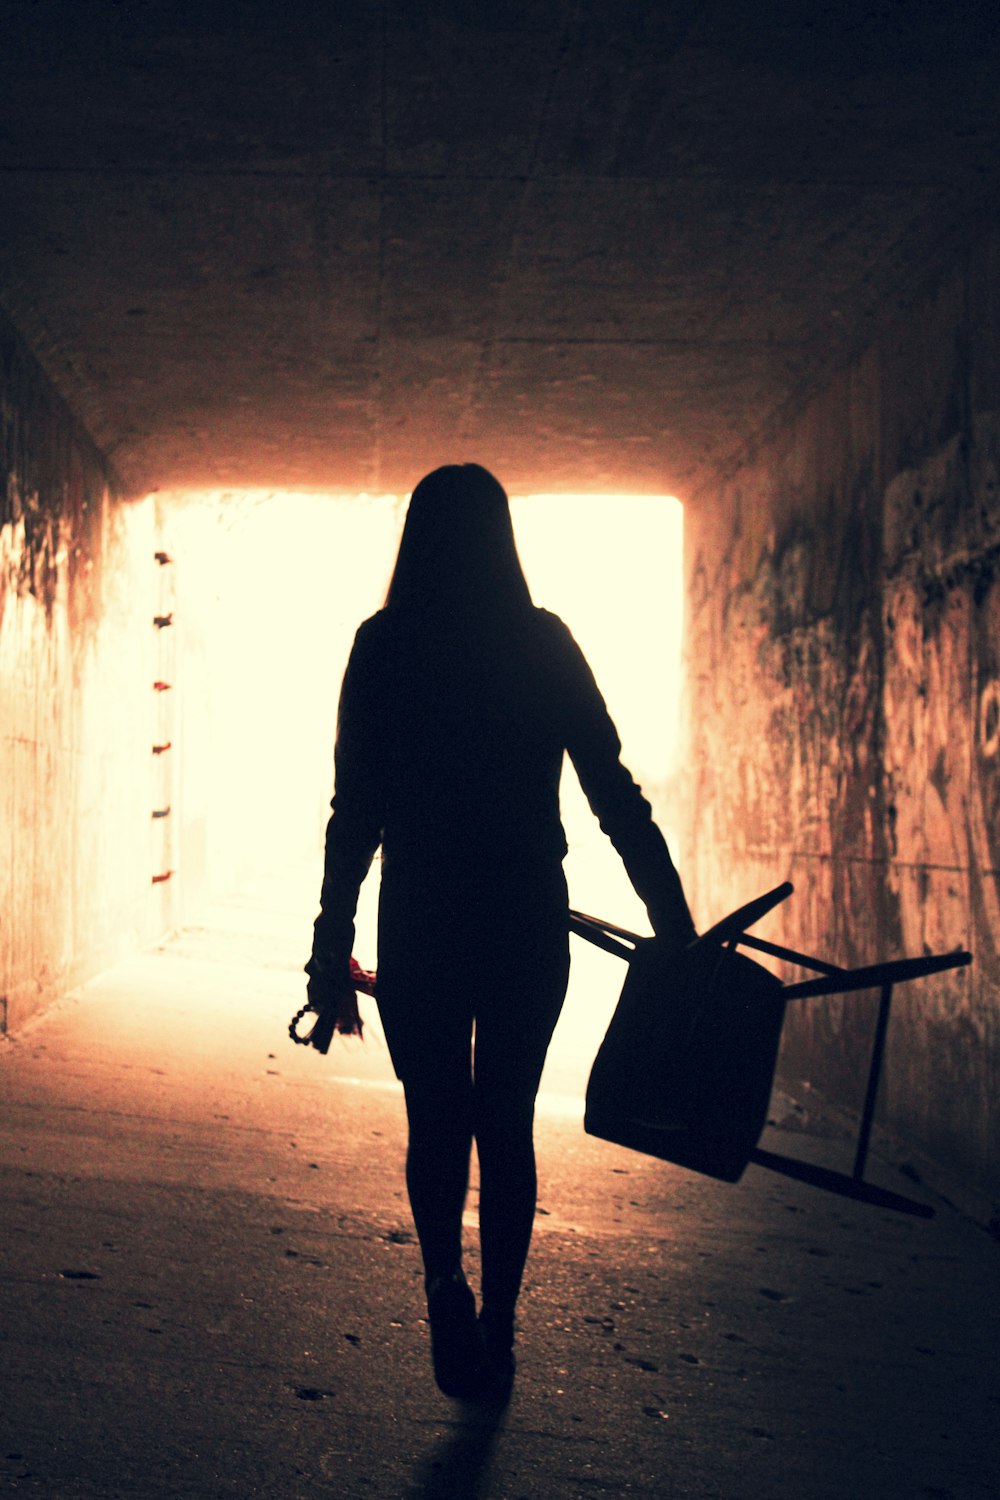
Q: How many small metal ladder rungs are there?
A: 6